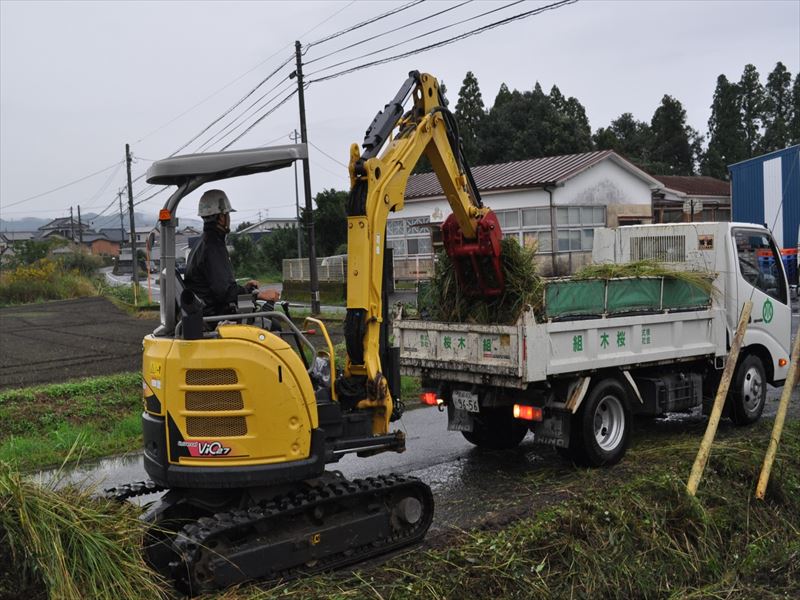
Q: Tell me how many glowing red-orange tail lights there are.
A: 2